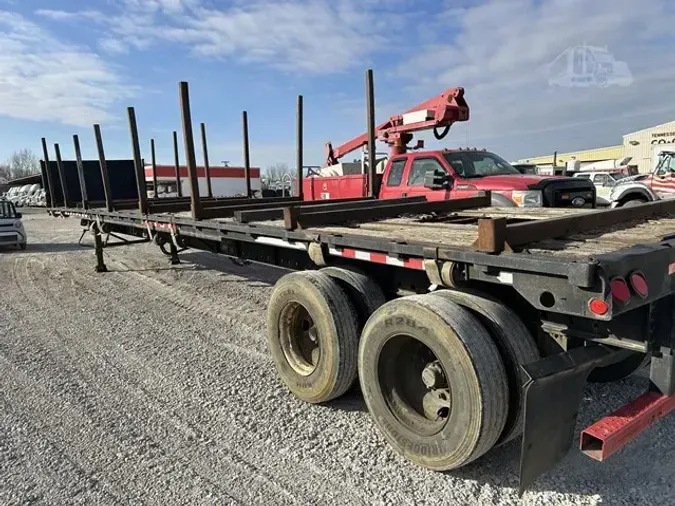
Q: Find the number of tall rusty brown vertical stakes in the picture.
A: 12